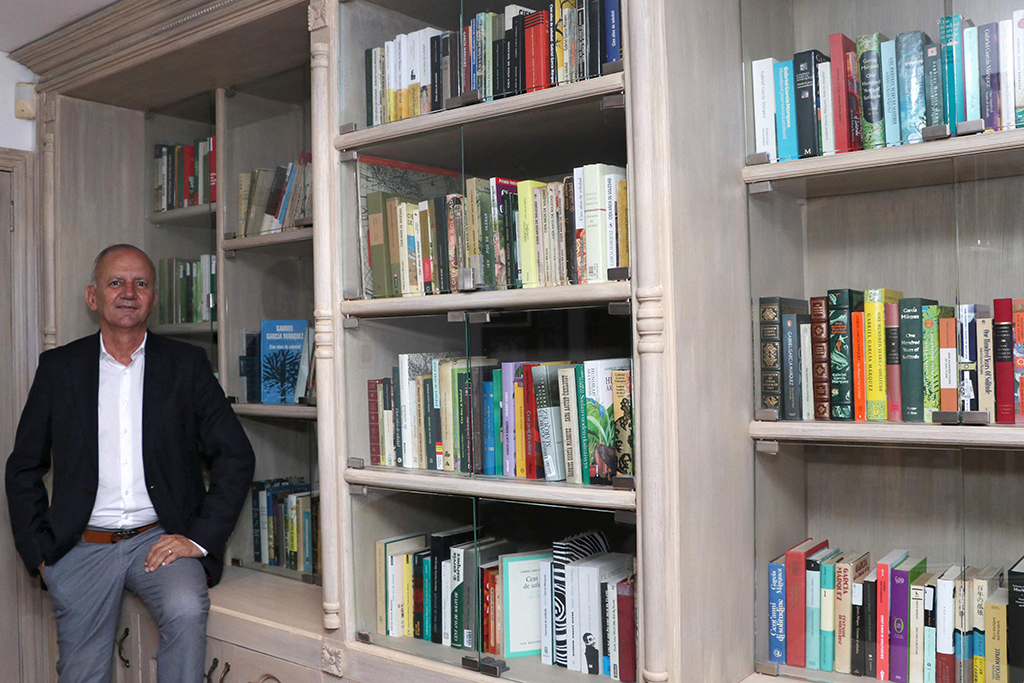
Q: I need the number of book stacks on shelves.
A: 12